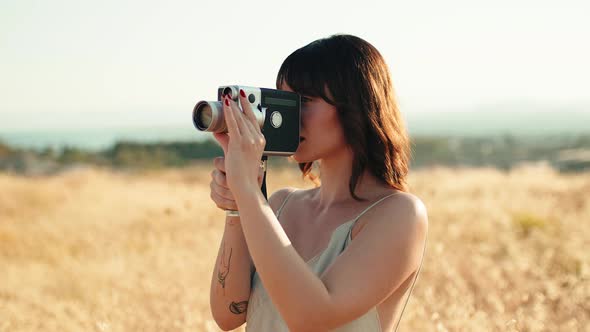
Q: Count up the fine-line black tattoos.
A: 2